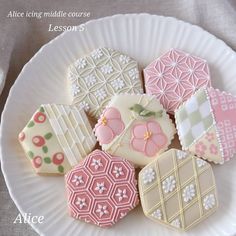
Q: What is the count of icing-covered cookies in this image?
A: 7